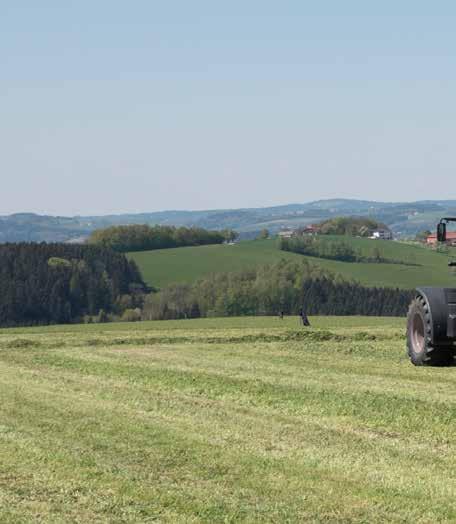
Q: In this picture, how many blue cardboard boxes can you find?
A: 0